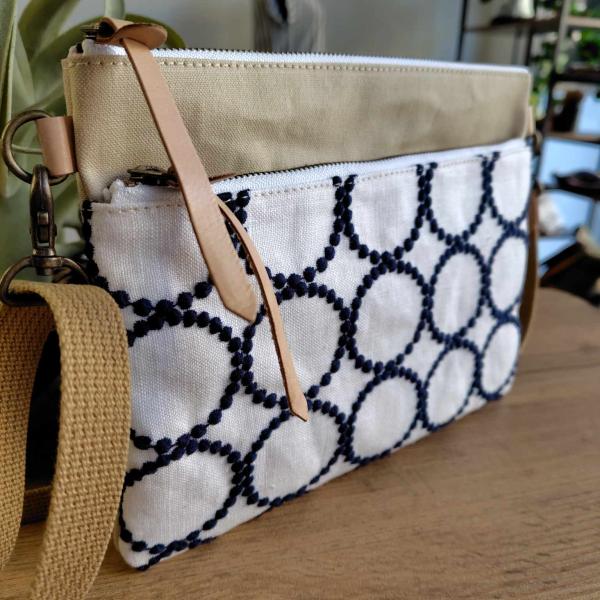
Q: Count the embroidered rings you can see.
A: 15